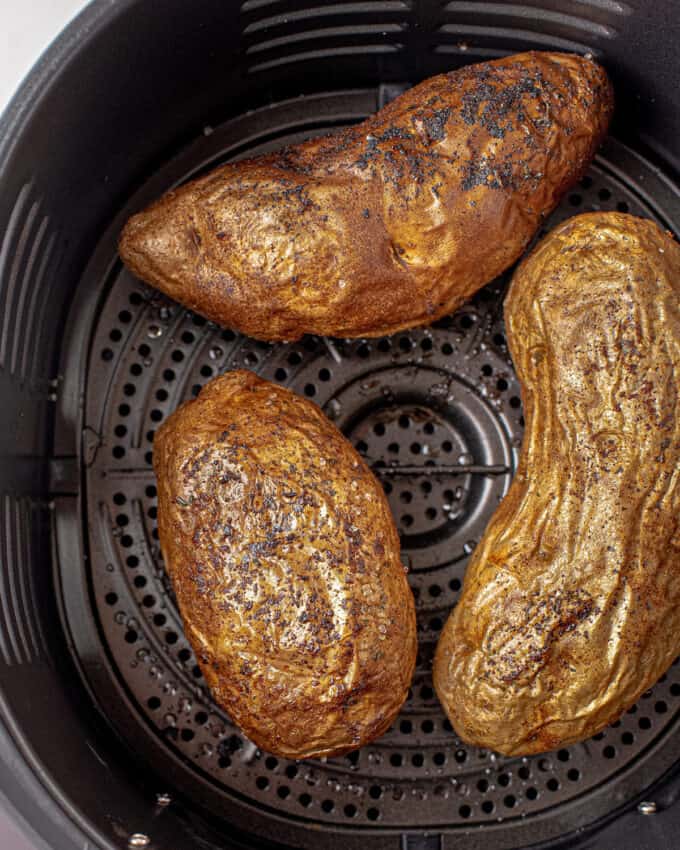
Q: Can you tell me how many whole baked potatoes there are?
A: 3